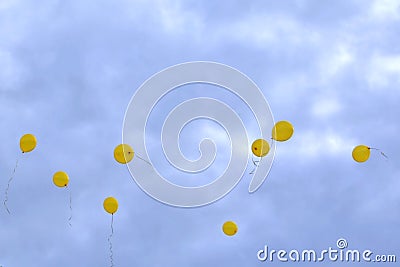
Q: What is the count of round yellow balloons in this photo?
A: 8